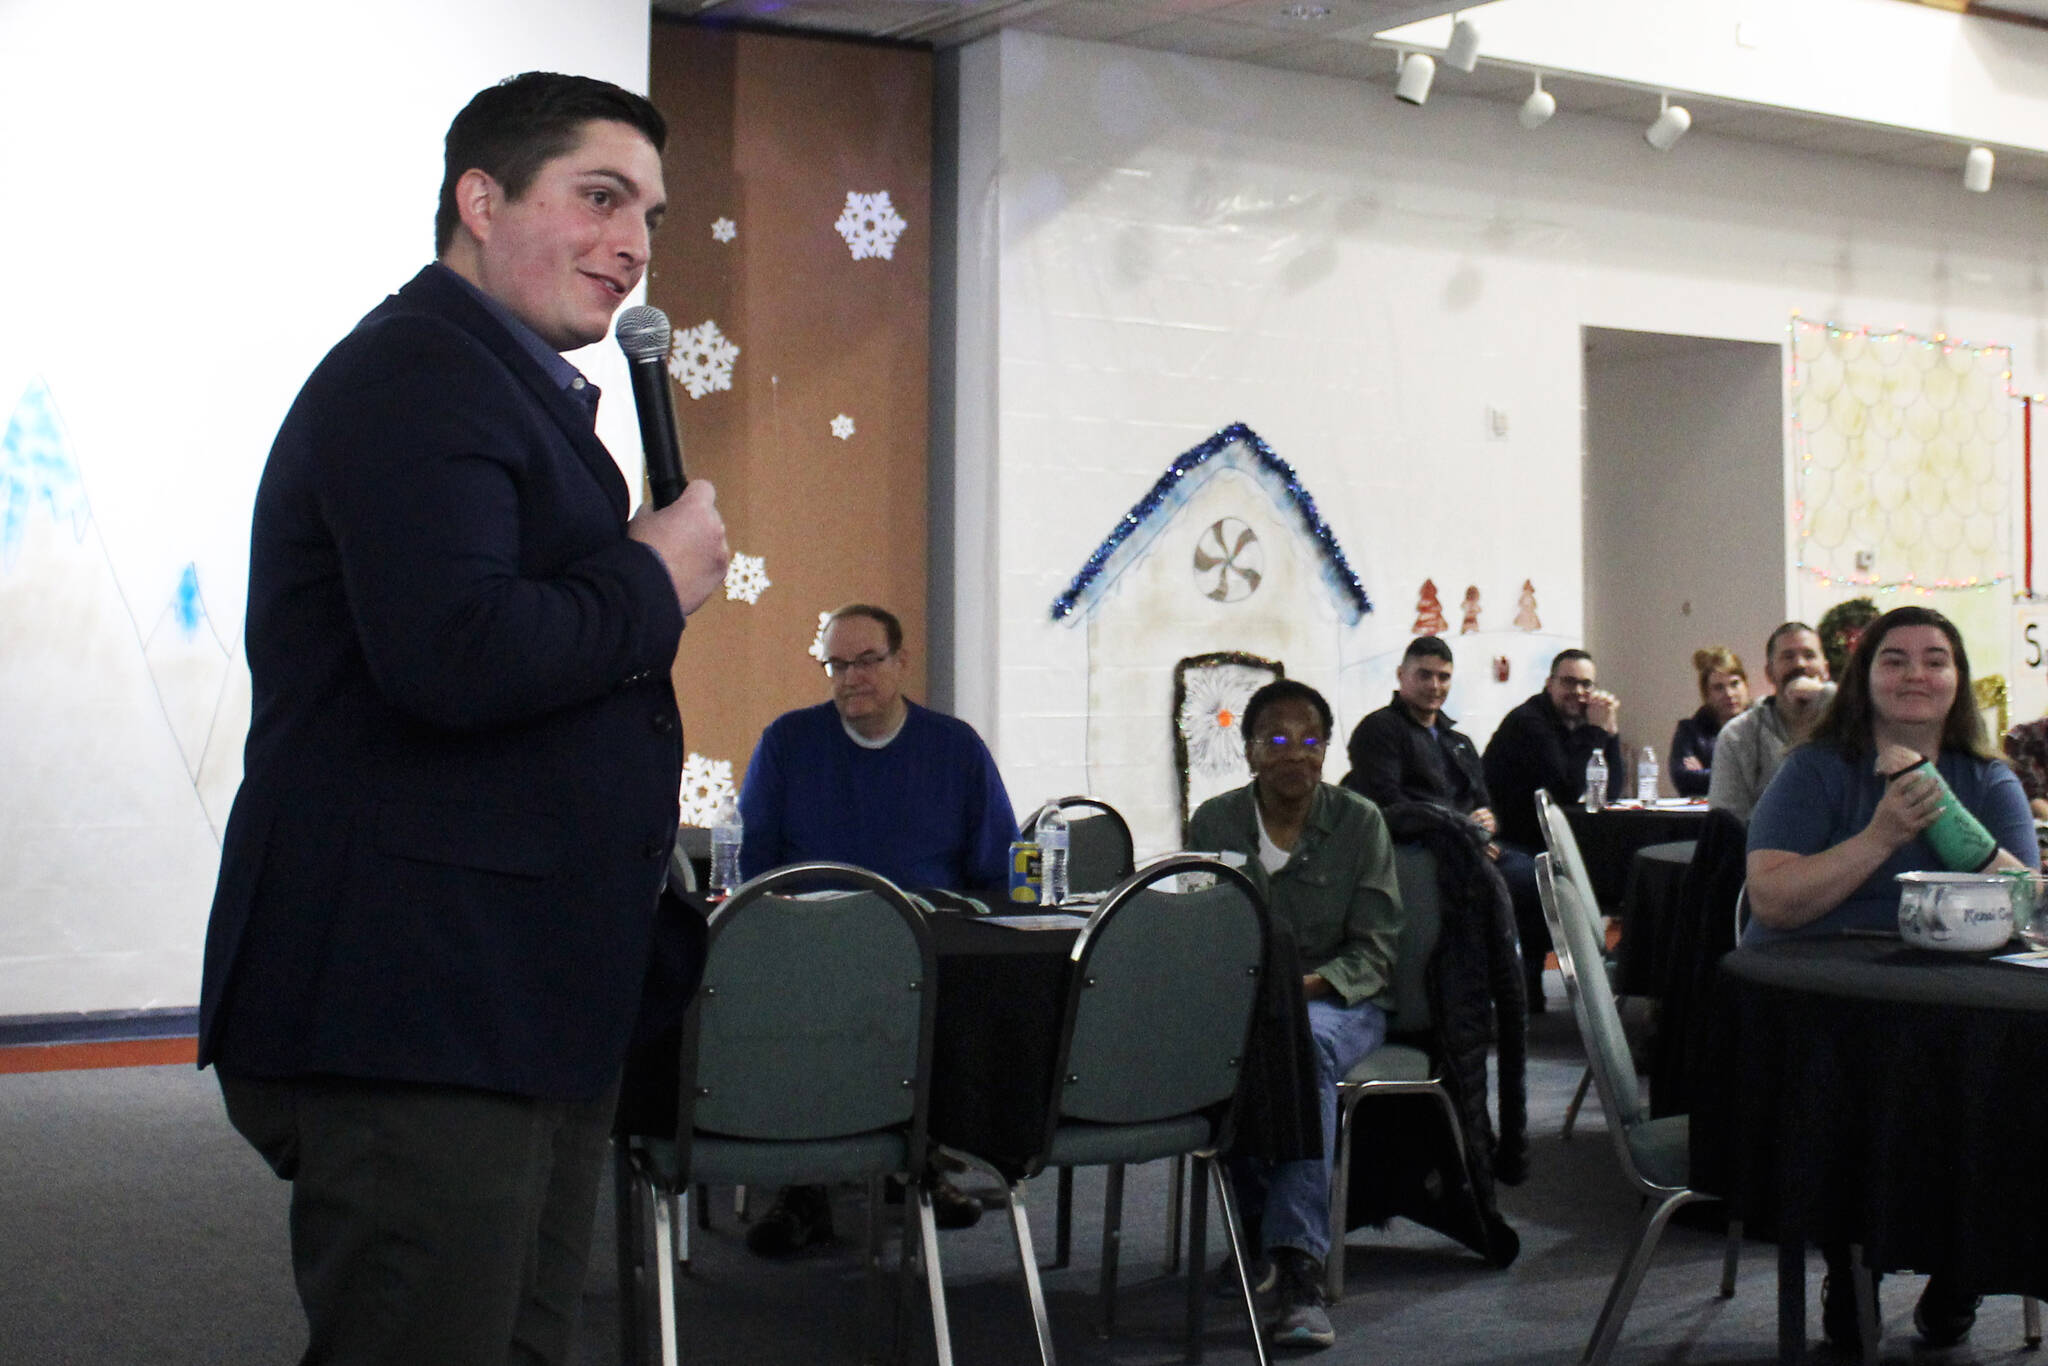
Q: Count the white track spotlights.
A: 5